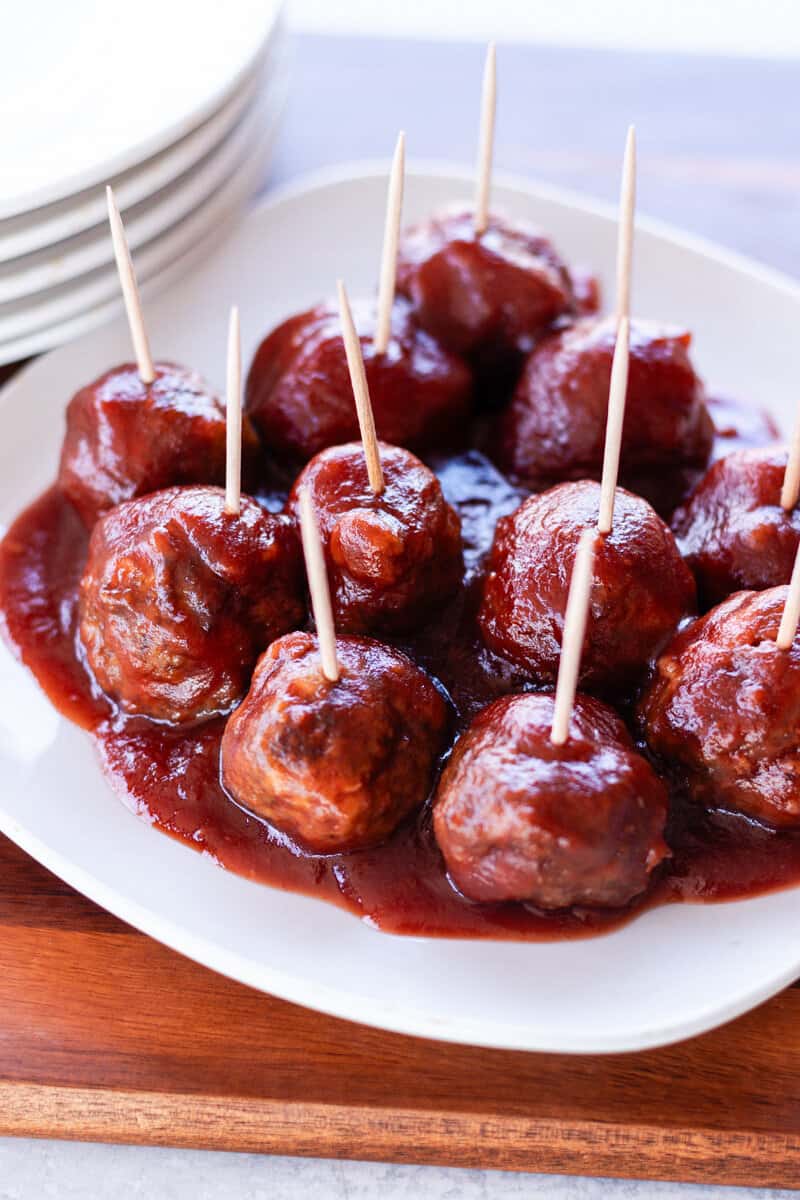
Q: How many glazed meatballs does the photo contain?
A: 11